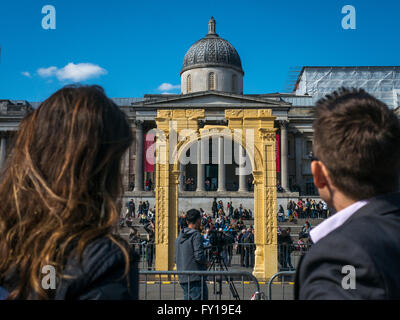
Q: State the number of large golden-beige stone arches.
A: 1